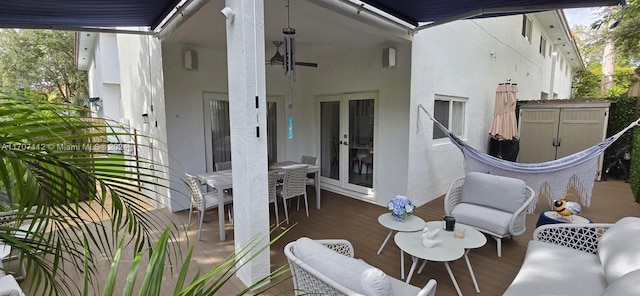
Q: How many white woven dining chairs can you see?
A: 5